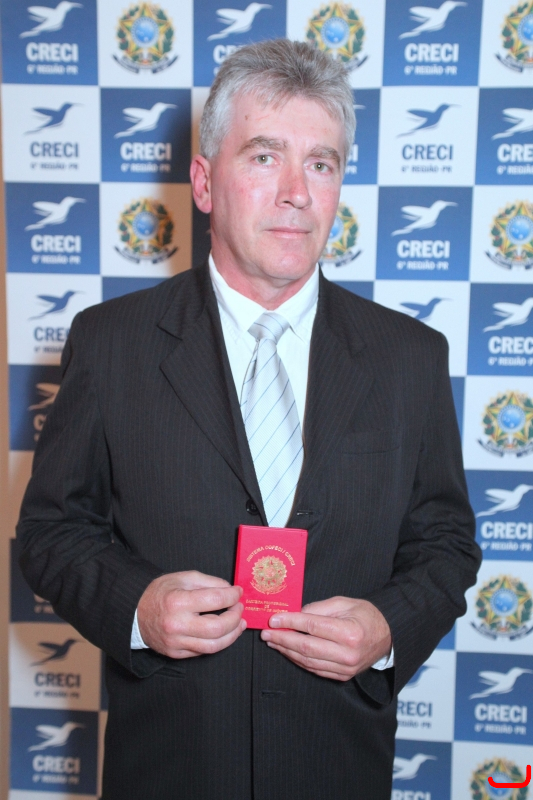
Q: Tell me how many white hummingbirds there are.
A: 13